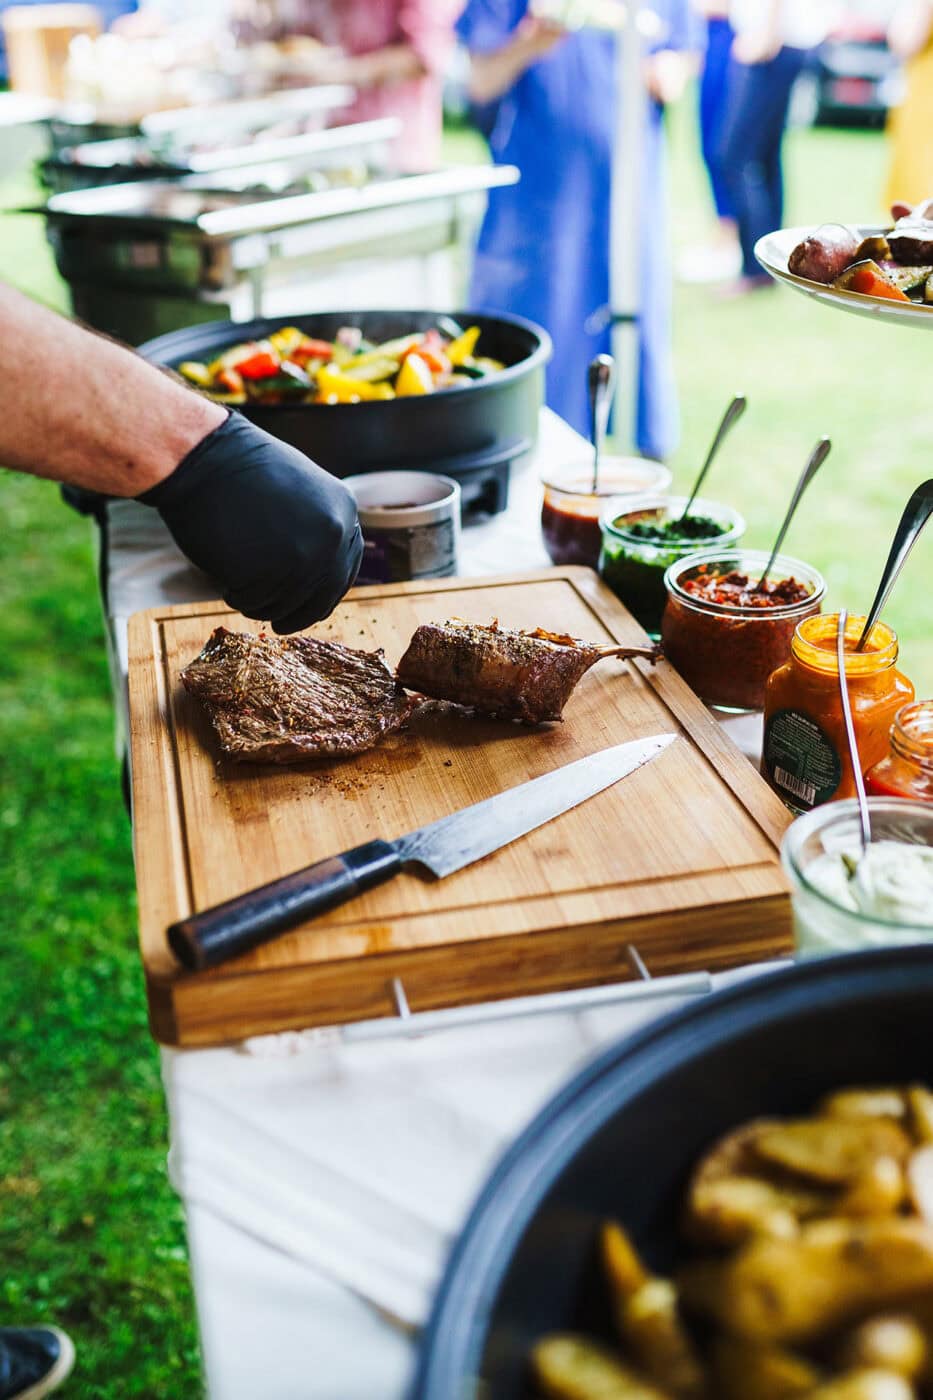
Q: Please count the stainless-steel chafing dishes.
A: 3